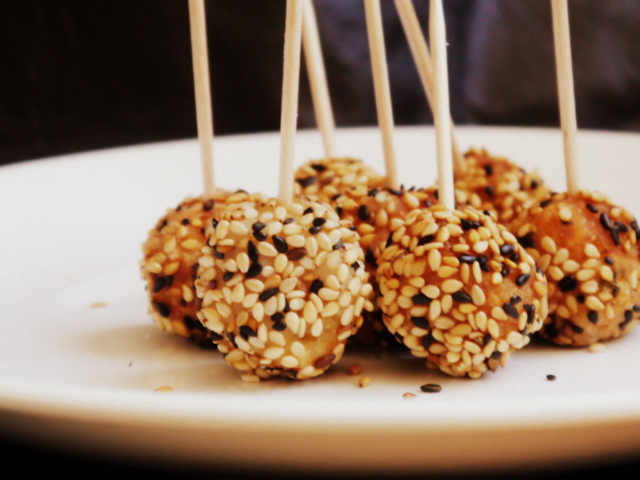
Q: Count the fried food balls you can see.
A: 7